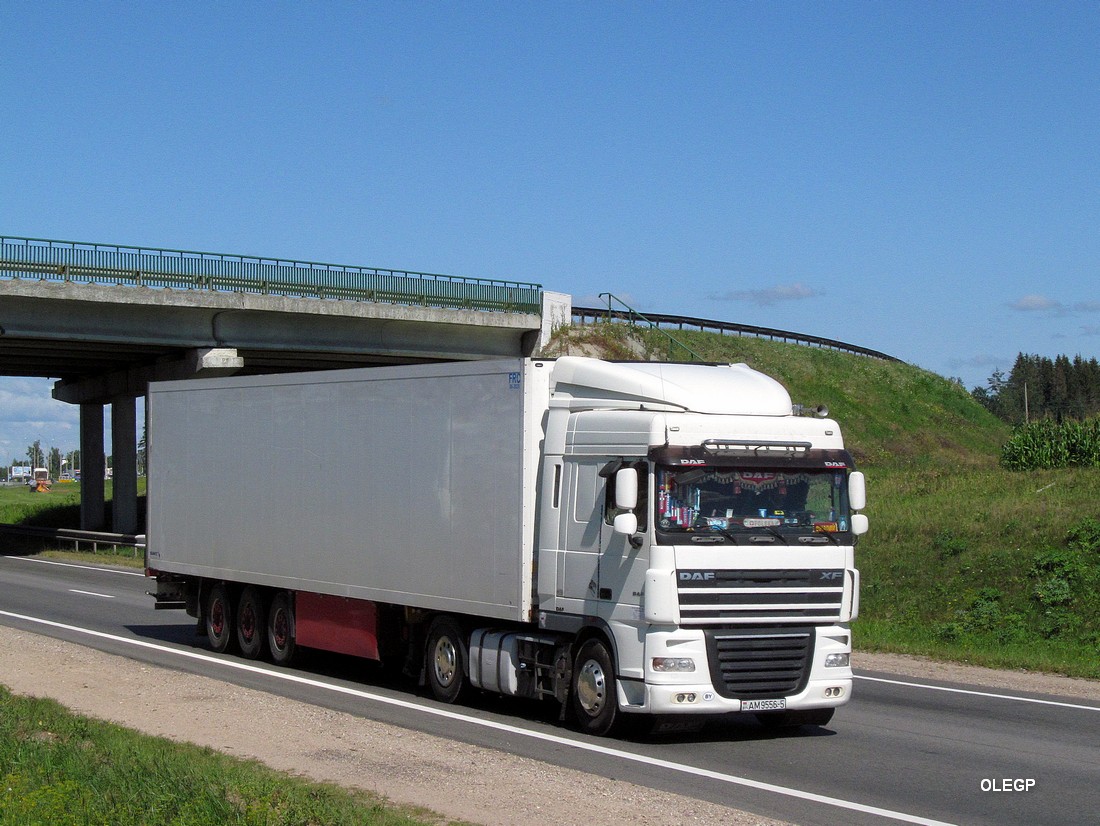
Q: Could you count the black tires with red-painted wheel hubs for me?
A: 3